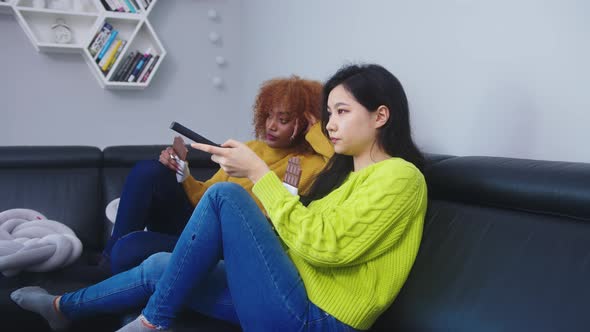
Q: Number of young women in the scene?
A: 2